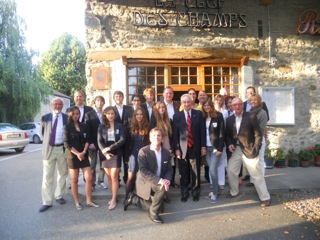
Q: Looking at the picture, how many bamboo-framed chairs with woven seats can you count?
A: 0